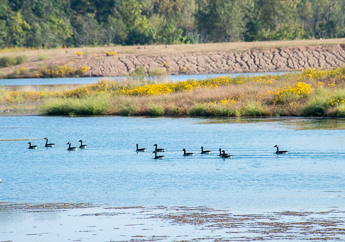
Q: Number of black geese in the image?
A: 12